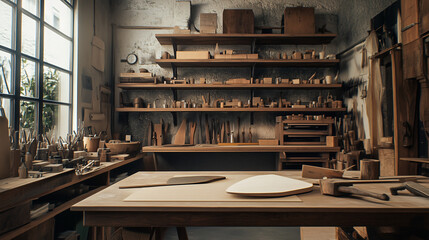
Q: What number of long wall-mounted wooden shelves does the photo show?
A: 4